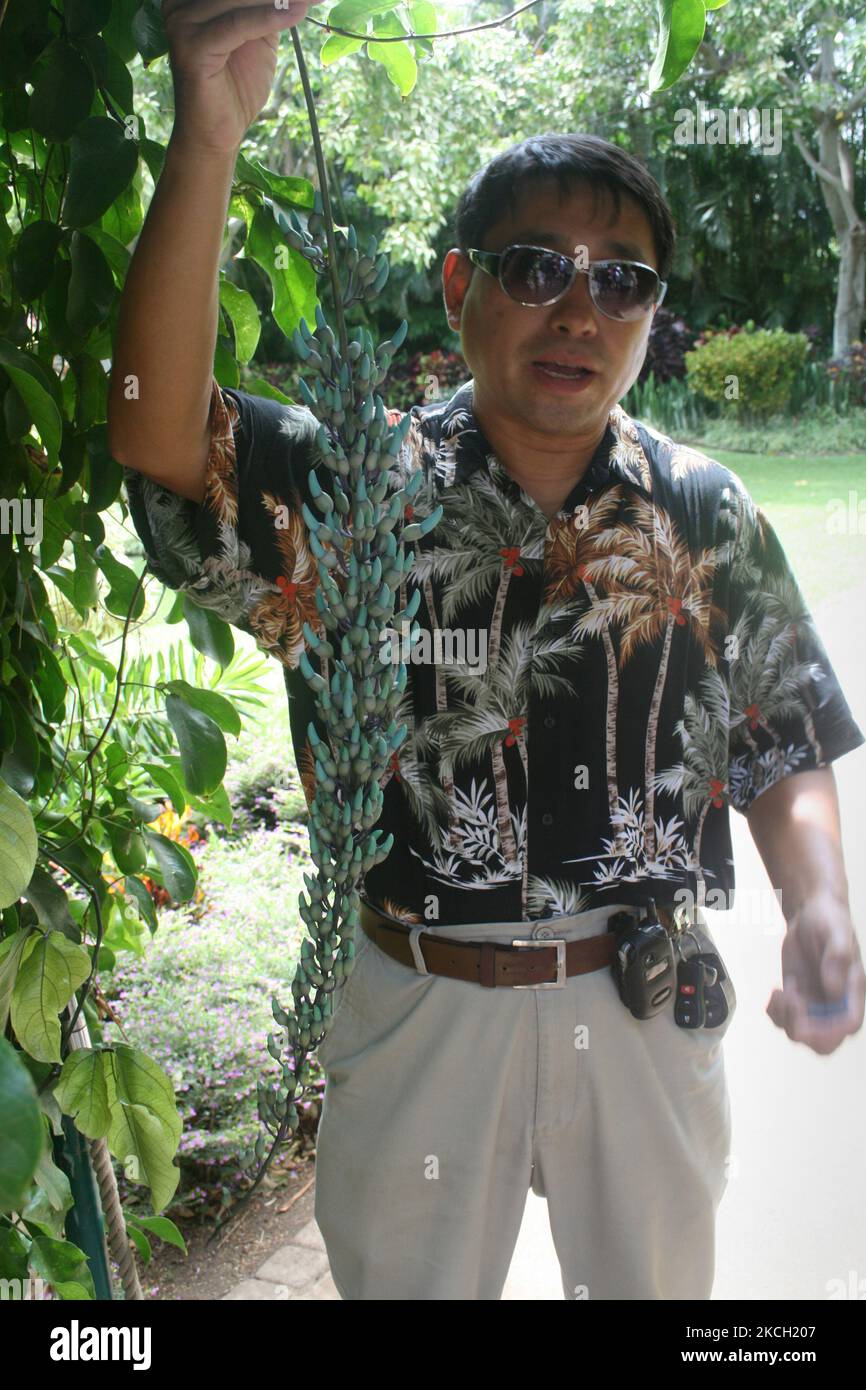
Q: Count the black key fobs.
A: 2